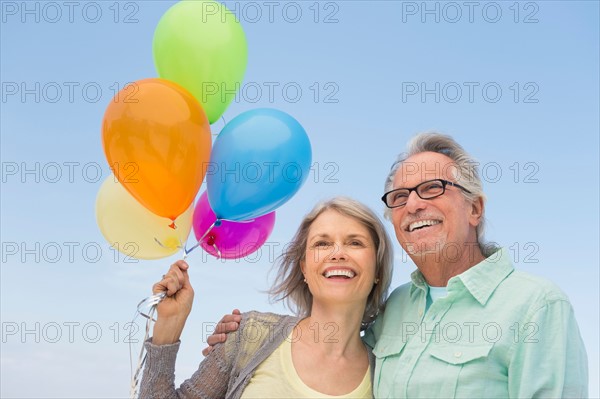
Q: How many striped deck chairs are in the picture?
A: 0